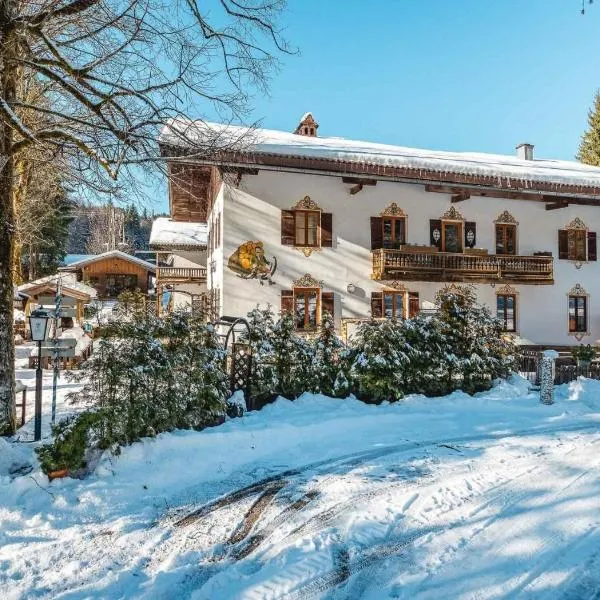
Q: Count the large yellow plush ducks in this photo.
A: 0